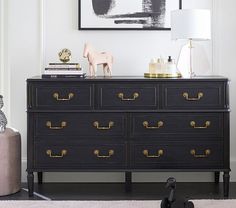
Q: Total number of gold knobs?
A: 11